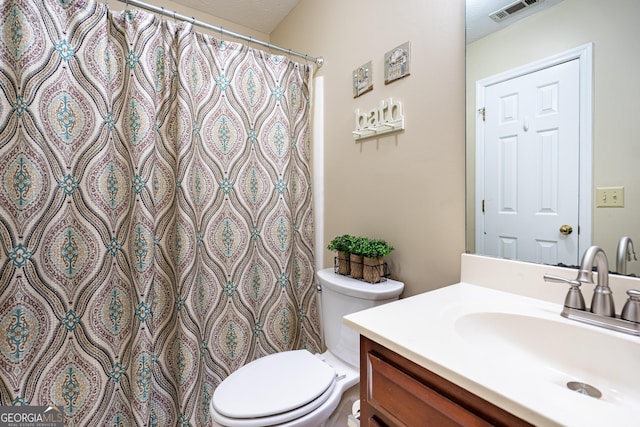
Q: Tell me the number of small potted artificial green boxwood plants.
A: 3